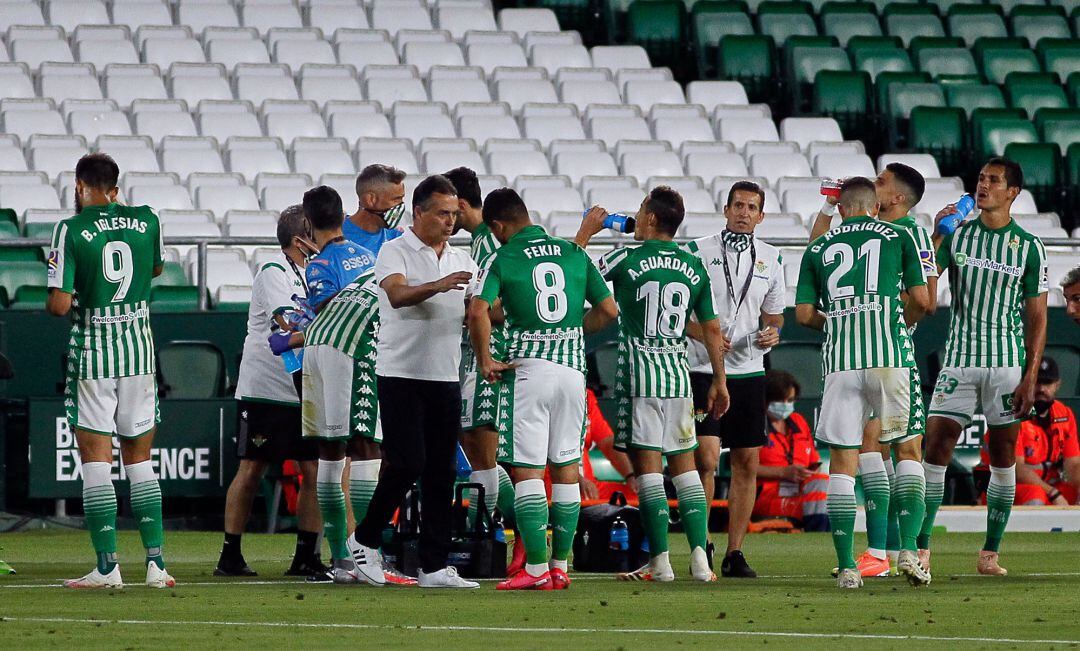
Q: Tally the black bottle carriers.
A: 2